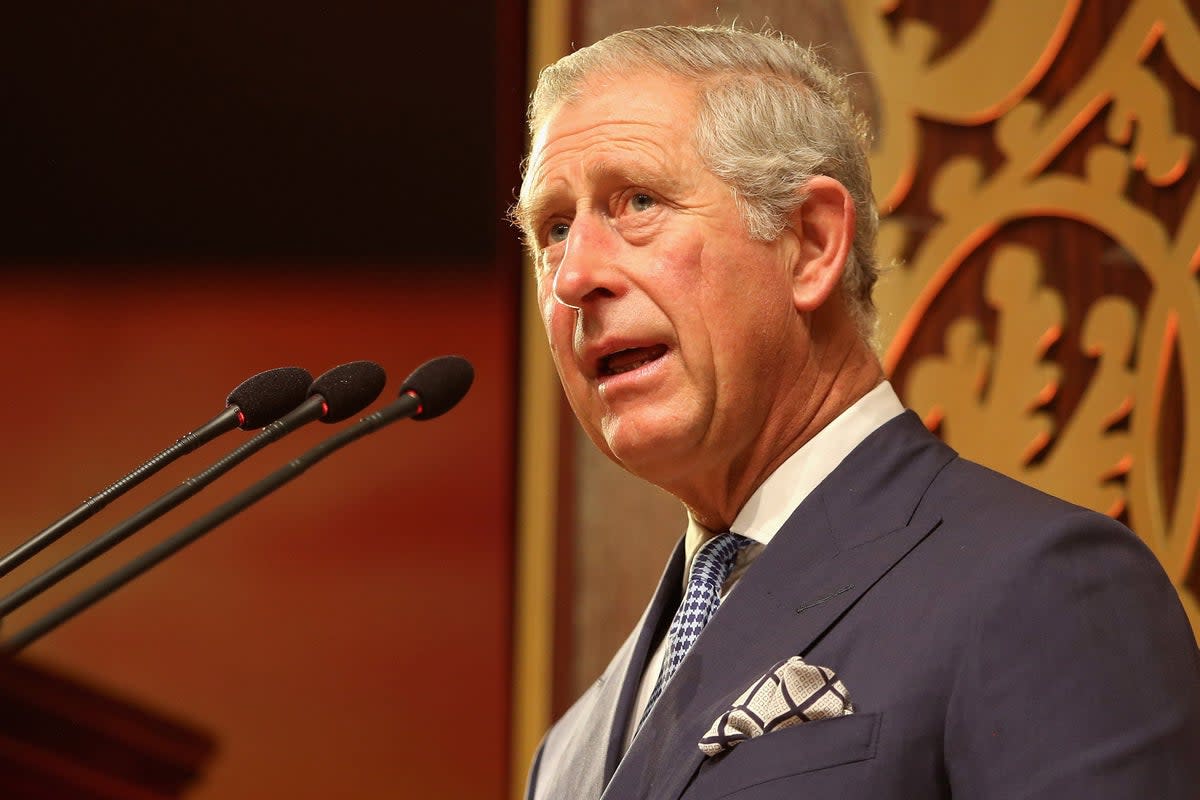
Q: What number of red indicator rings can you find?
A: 3